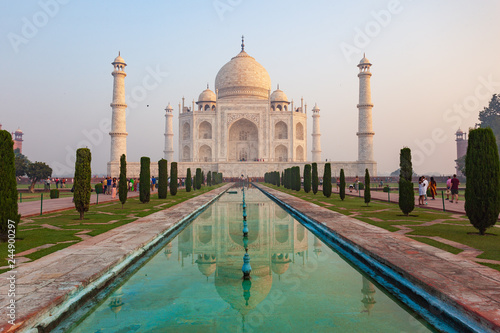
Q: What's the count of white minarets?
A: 4